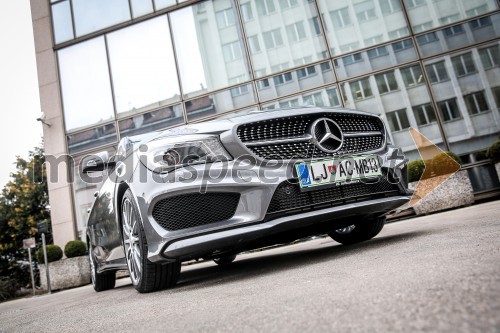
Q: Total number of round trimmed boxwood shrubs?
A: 5